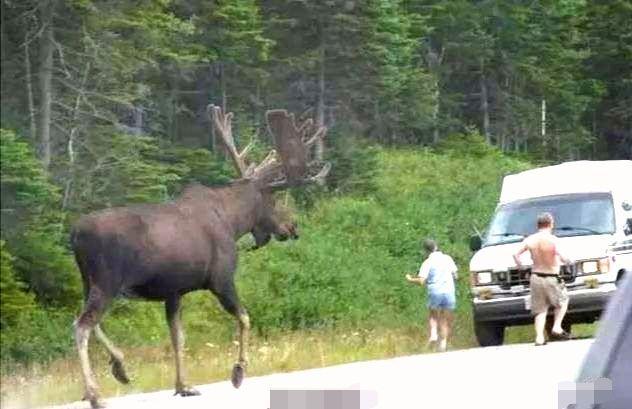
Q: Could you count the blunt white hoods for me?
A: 1